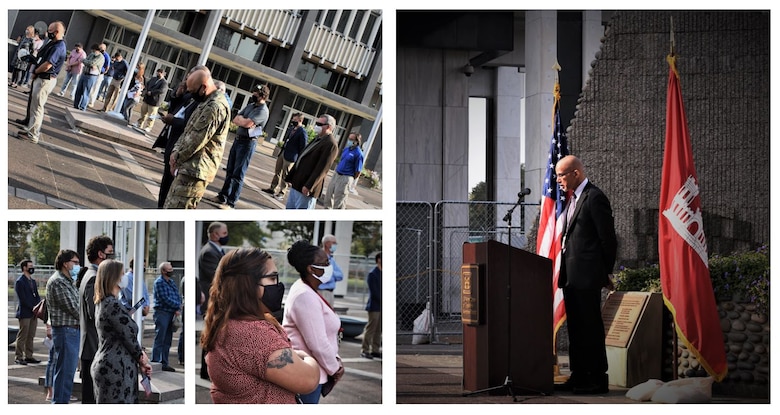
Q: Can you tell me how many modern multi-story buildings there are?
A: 1